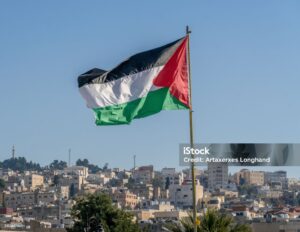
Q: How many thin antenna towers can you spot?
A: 3